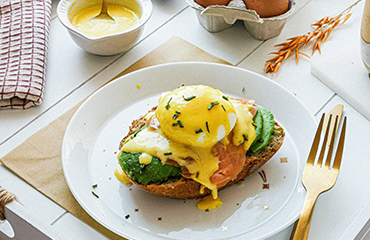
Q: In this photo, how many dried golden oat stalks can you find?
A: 1